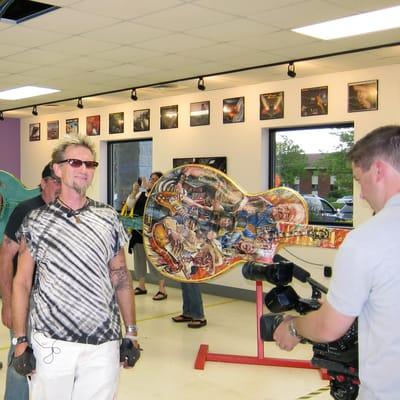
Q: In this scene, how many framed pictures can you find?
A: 12